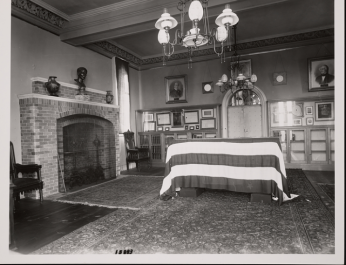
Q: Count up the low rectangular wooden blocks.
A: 2